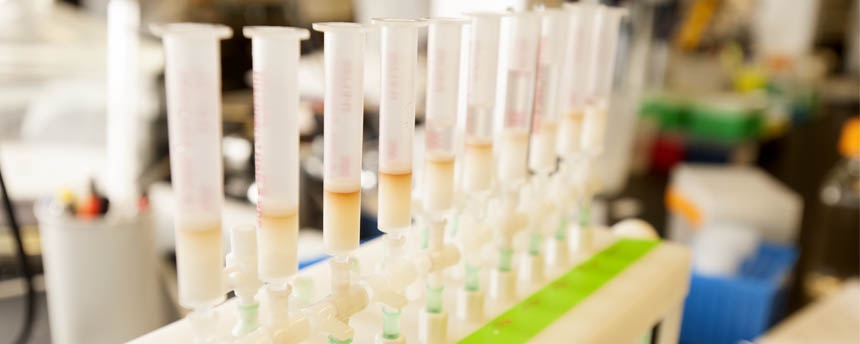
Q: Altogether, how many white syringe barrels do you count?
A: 10